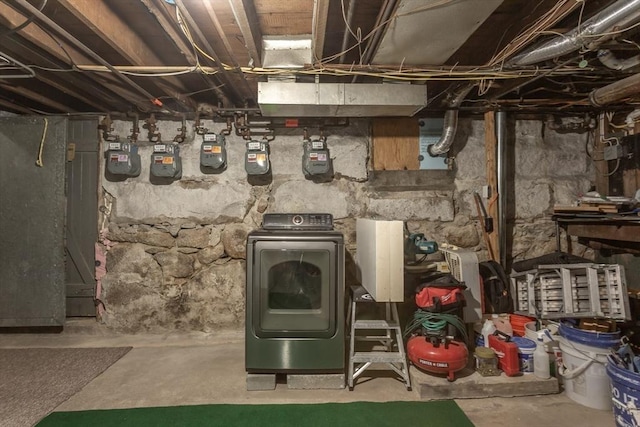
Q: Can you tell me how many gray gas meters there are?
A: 5